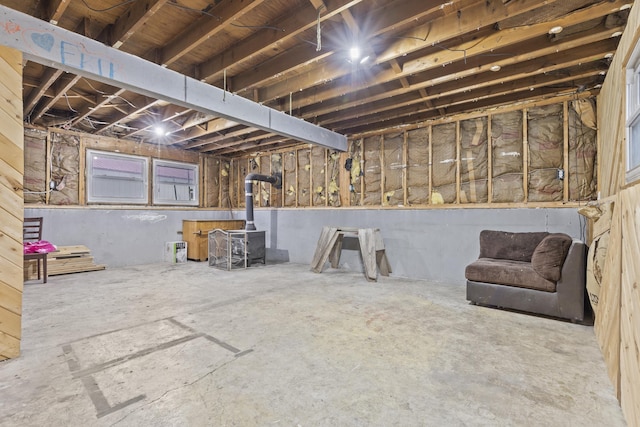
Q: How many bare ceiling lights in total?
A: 2